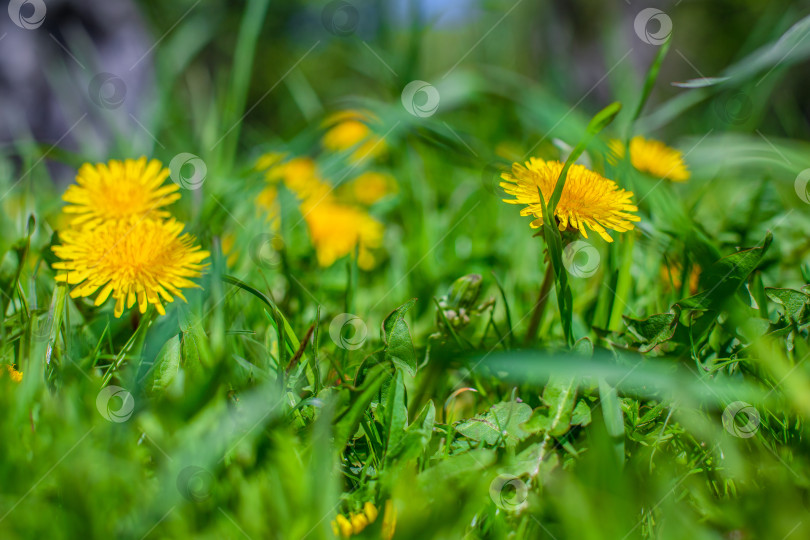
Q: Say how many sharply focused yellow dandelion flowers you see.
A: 3